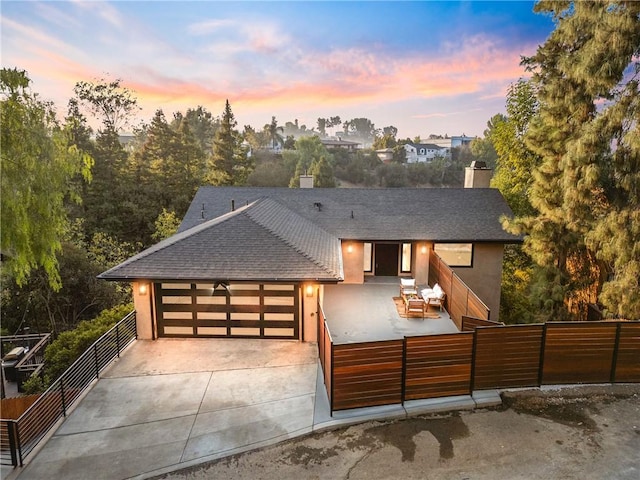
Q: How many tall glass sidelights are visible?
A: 2